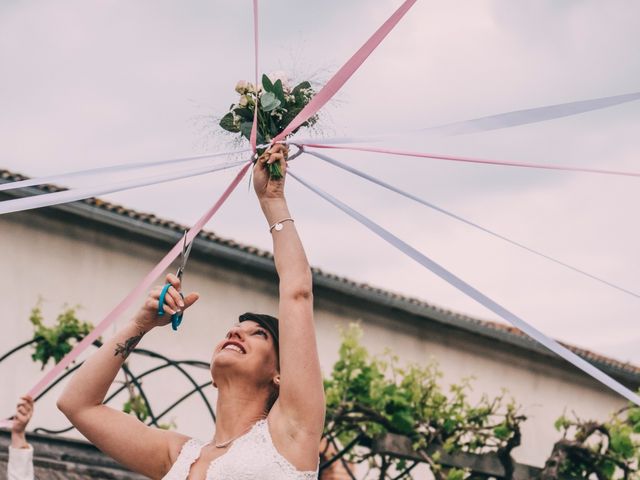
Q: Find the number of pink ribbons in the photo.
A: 4